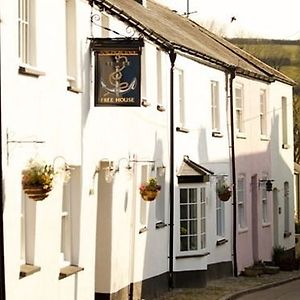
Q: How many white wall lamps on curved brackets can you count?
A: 4